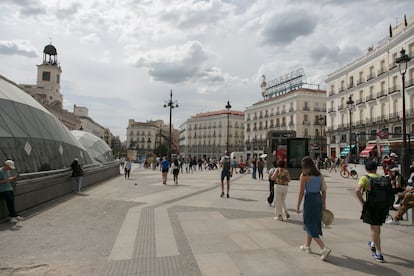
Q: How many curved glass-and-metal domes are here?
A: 2